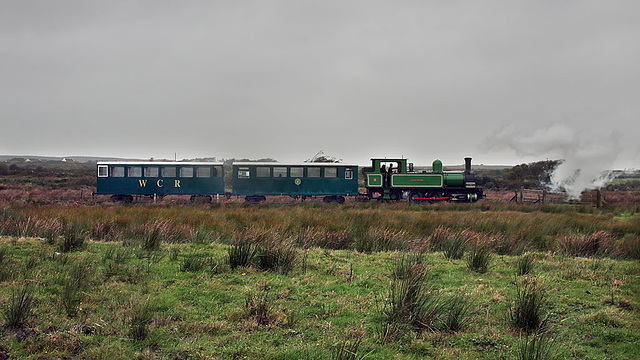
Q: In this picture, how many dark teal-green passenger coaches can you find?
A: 2